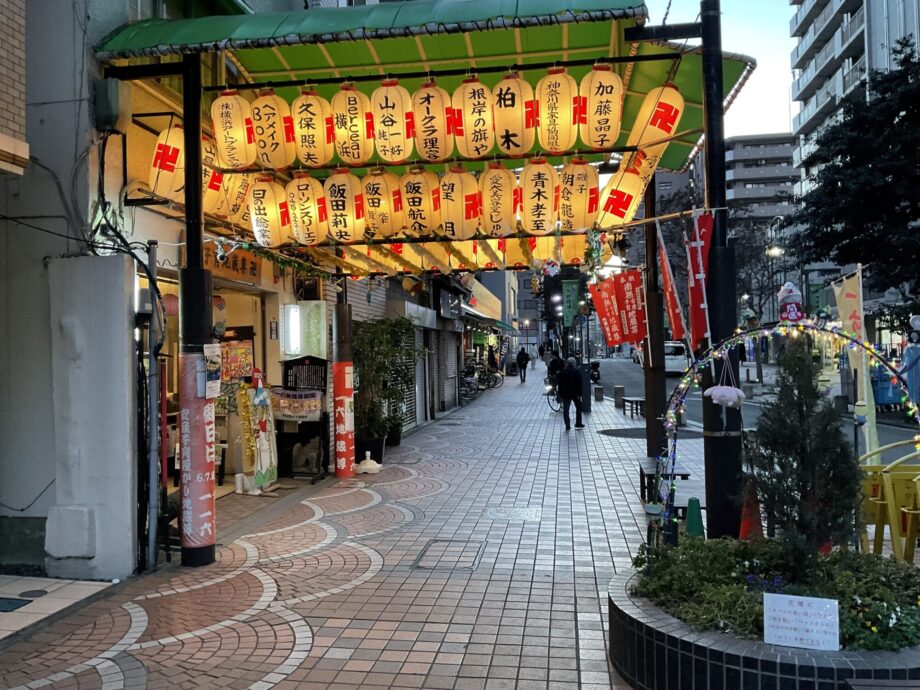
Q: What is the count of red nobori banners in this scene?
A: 4